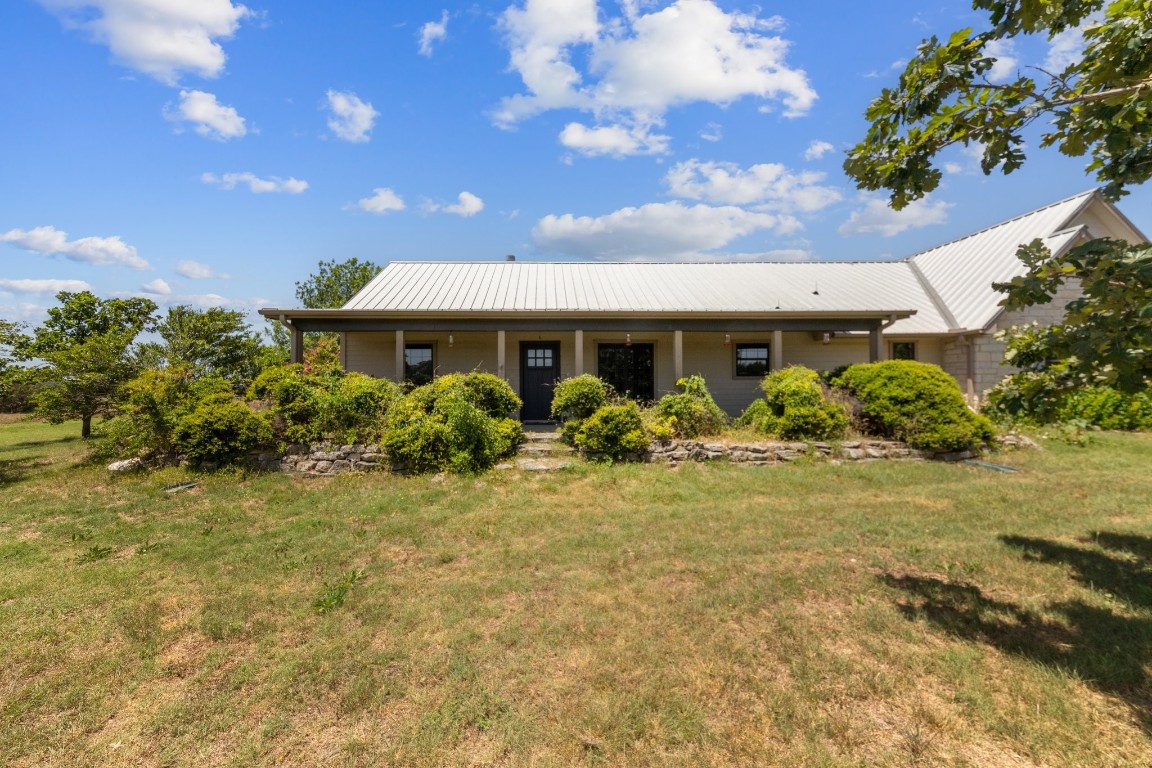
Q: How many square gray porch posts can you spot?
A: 7